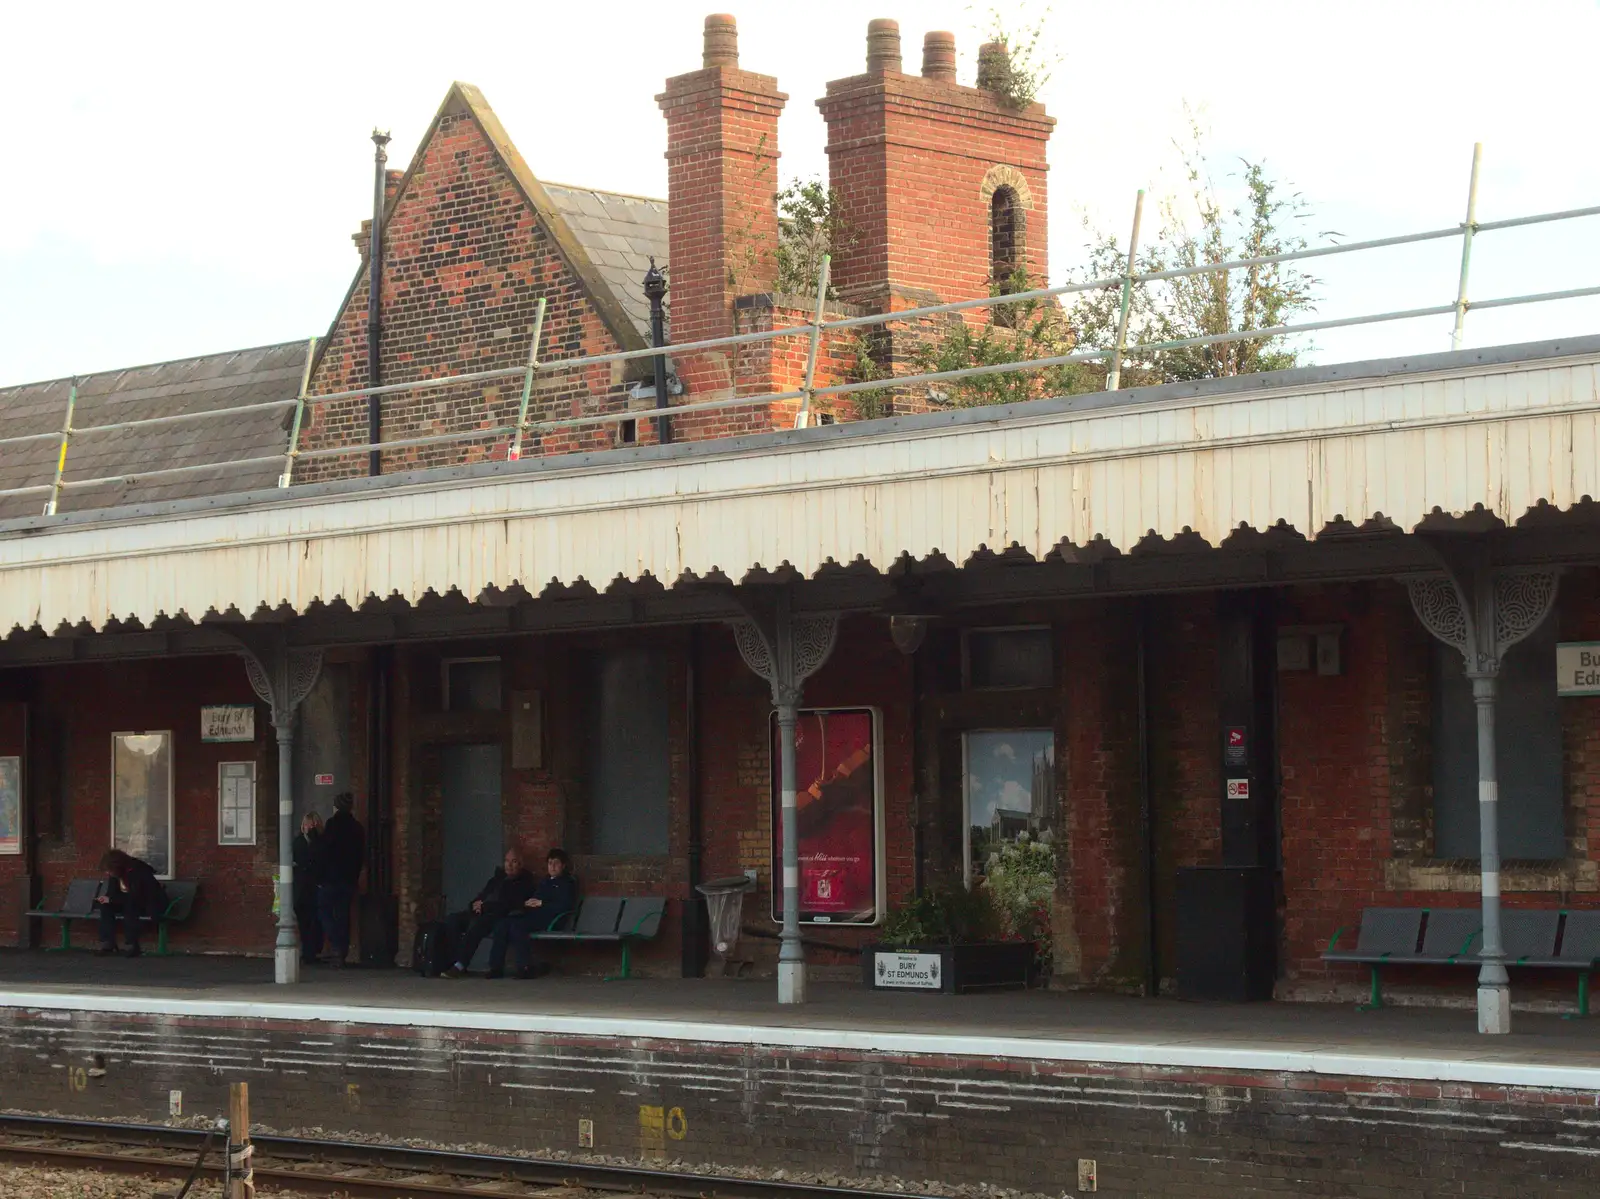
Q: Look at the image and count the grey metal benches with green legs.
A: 3